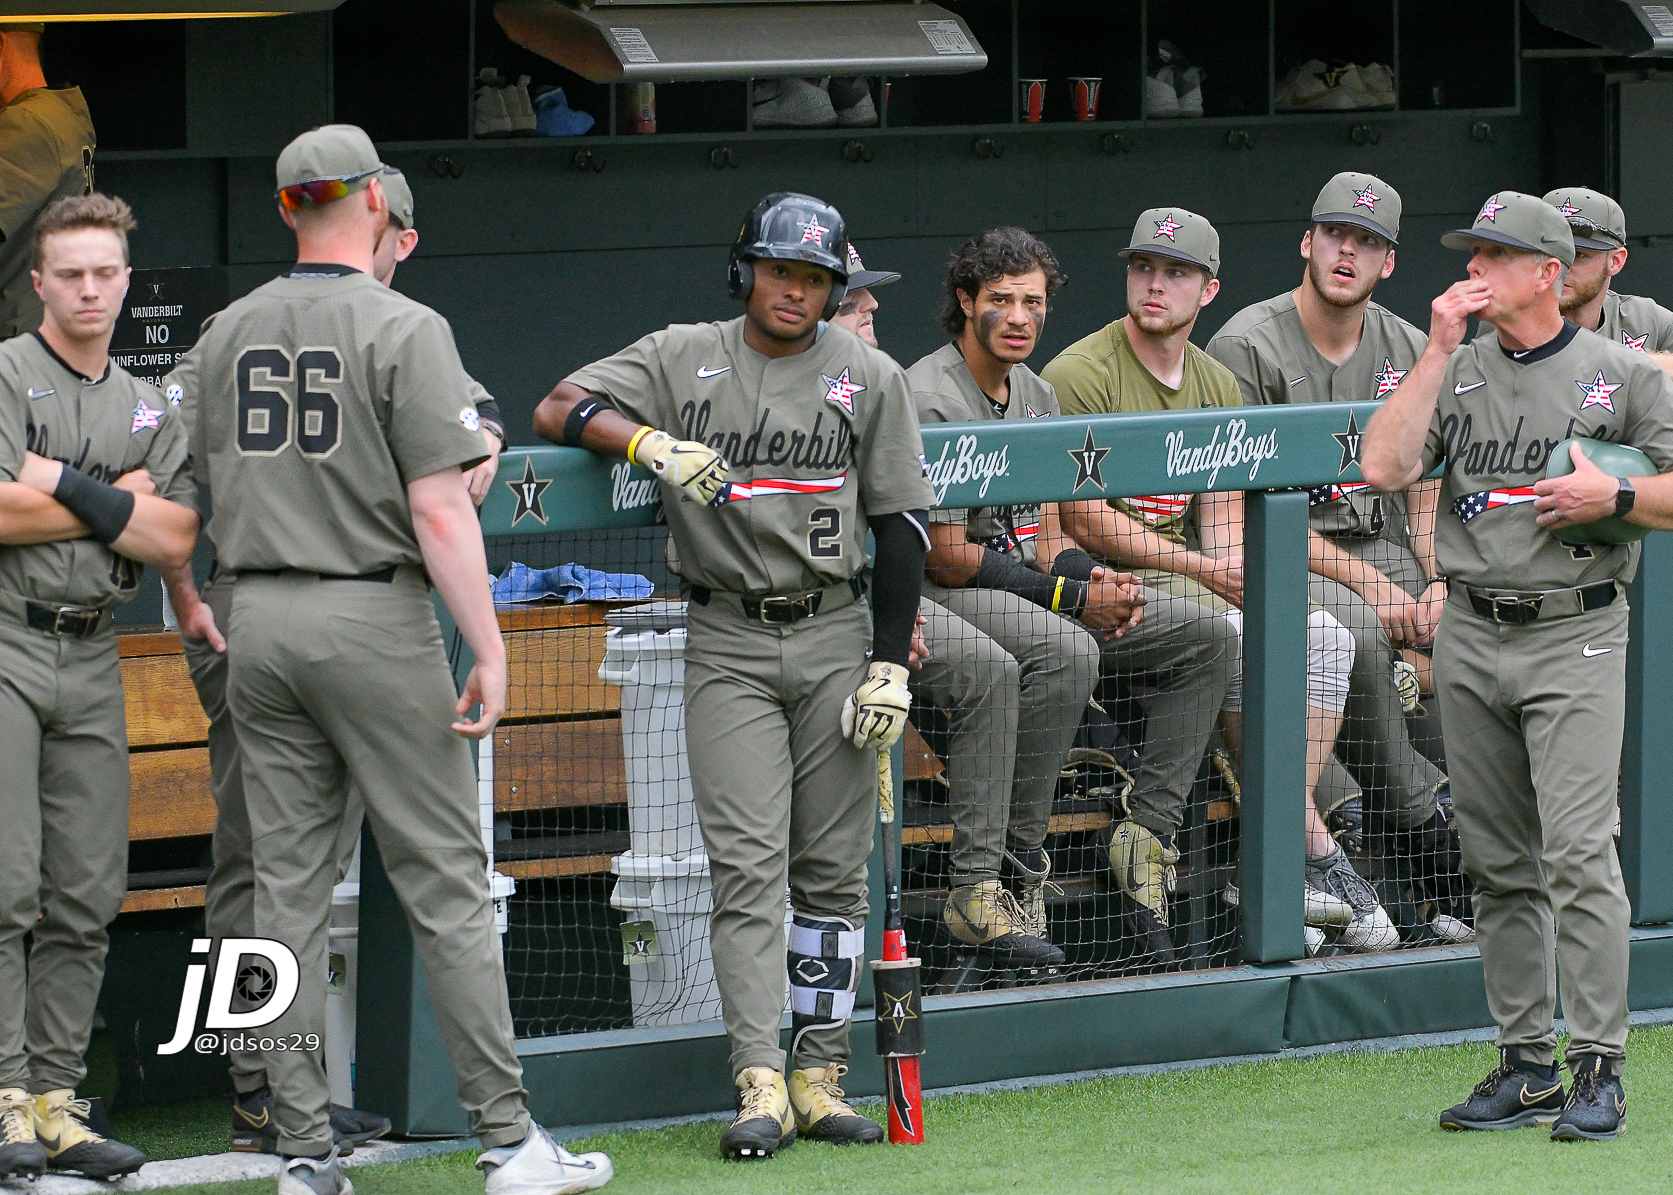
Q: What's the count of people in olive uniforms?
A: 11